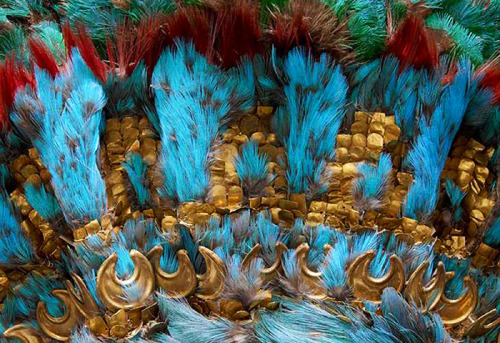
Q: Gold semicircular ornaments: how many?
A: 12